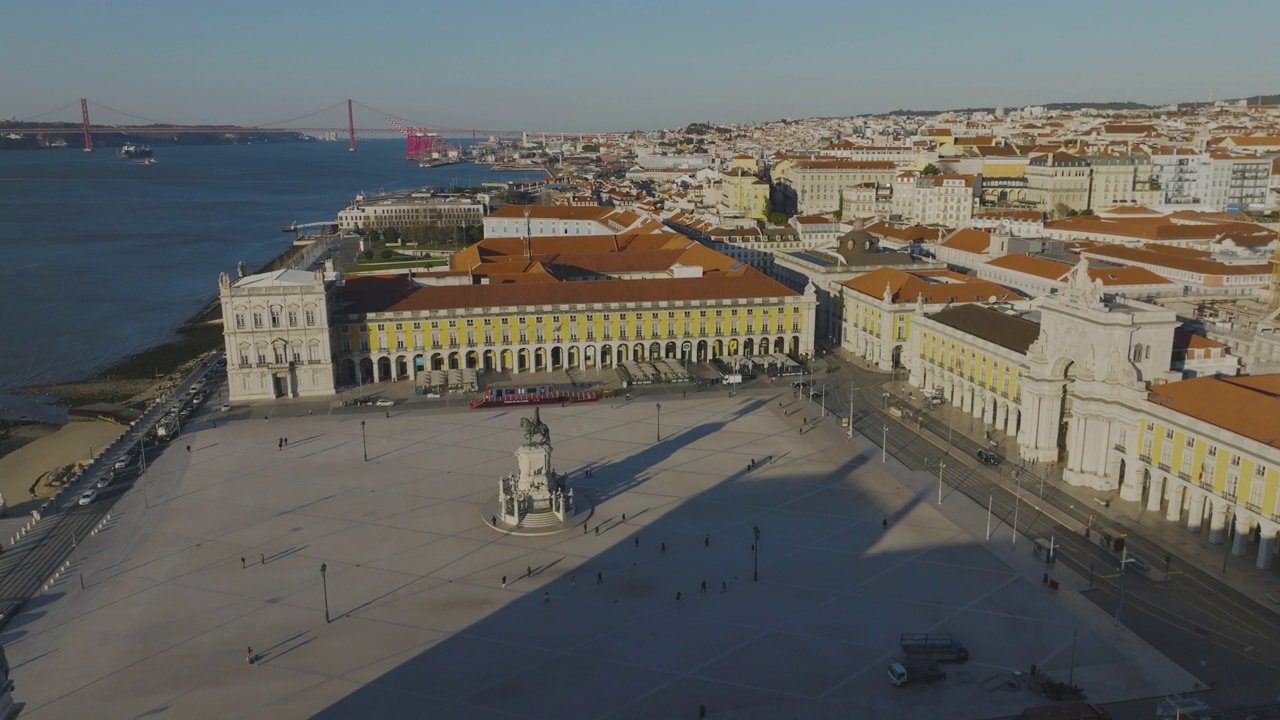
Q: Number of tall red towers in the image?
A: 2